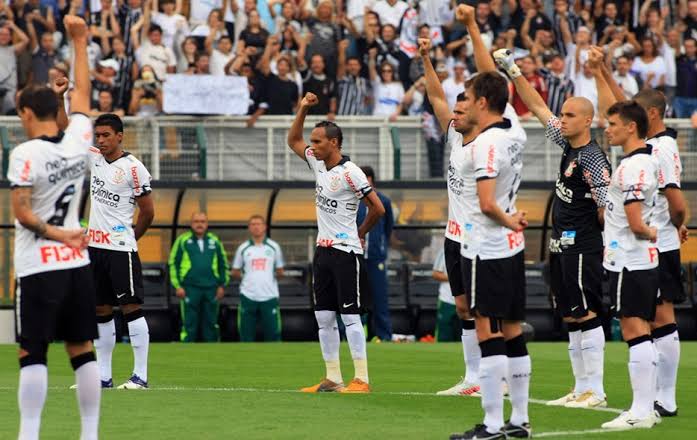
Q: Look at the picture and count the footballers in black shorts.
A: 8